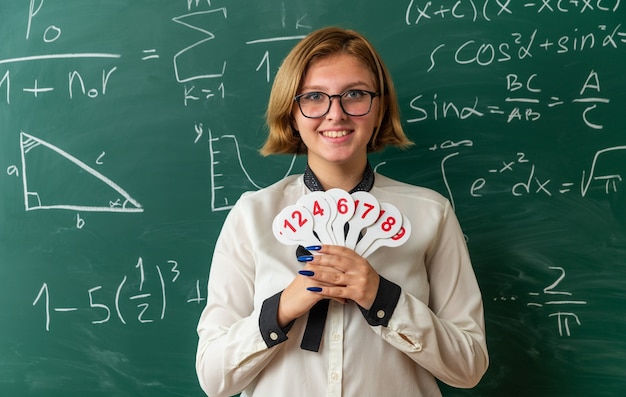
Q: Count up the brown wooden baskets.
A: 0